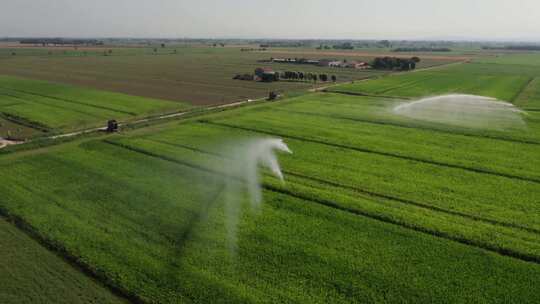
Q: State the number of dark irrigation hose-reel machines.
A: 2